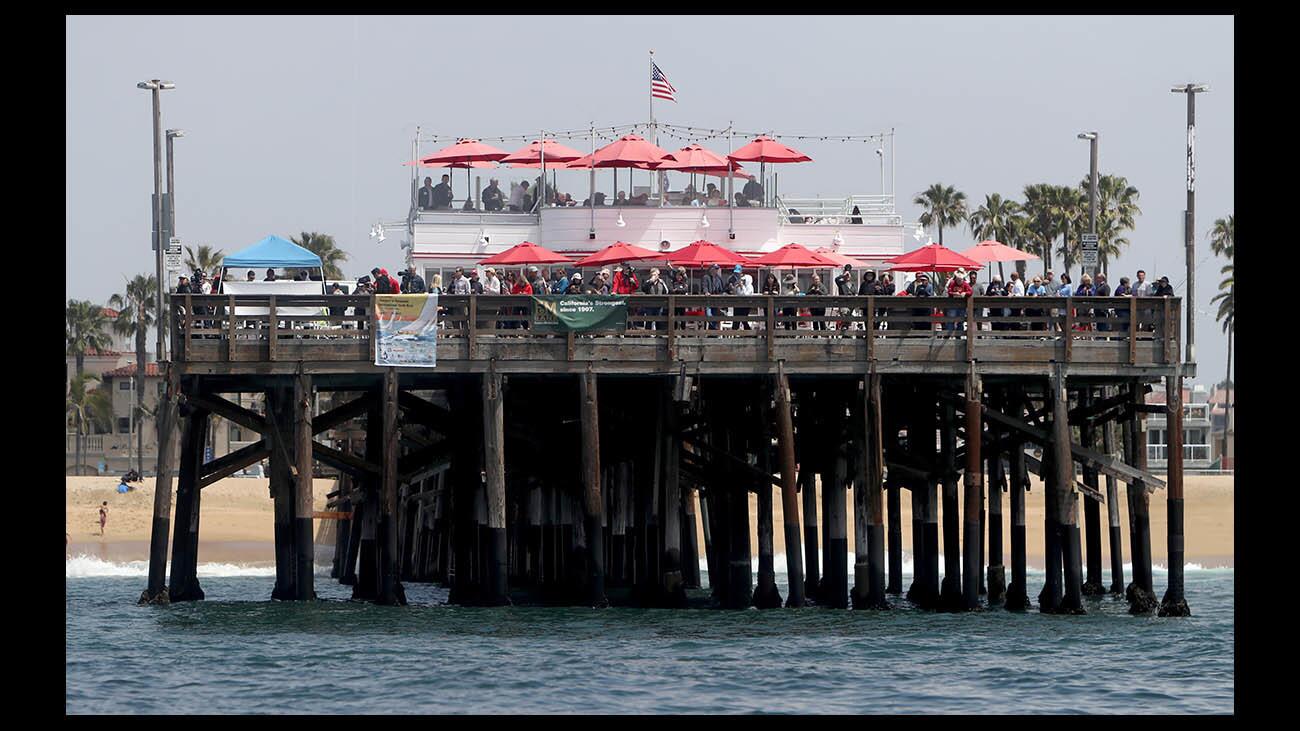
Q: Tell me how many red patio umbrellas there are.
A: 12